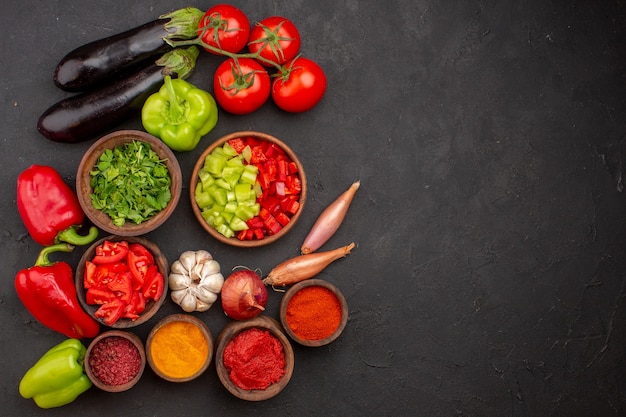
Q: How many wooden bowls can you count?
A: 7